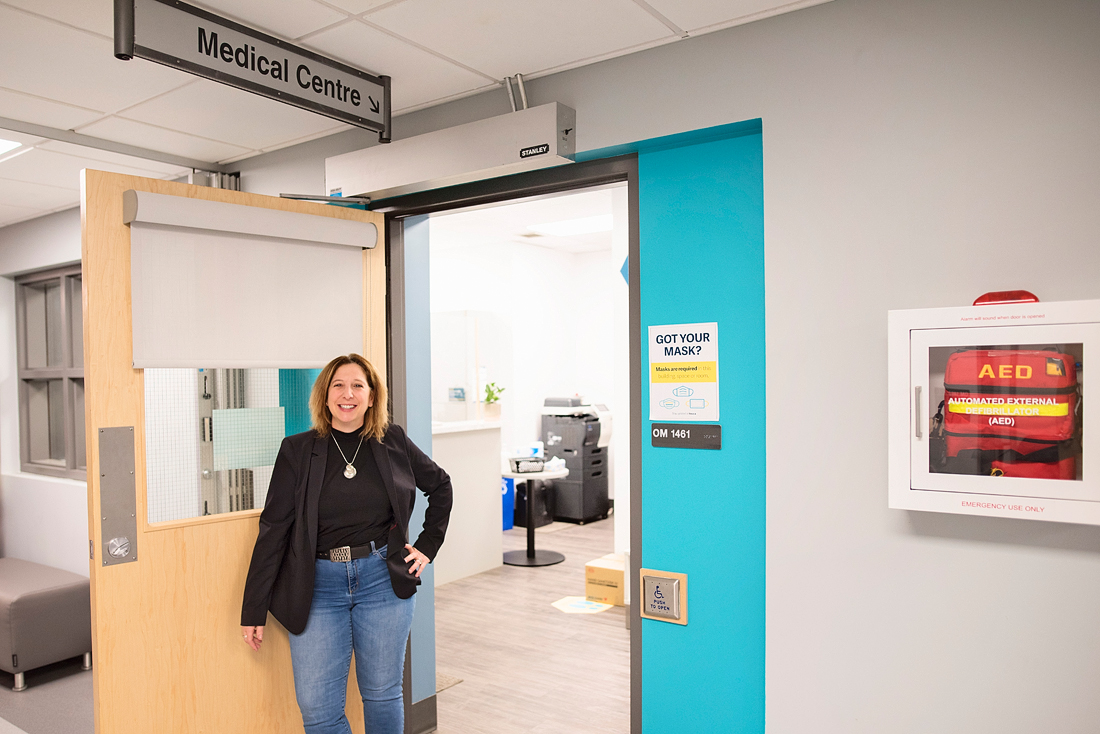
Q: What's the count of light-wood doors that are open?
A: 1